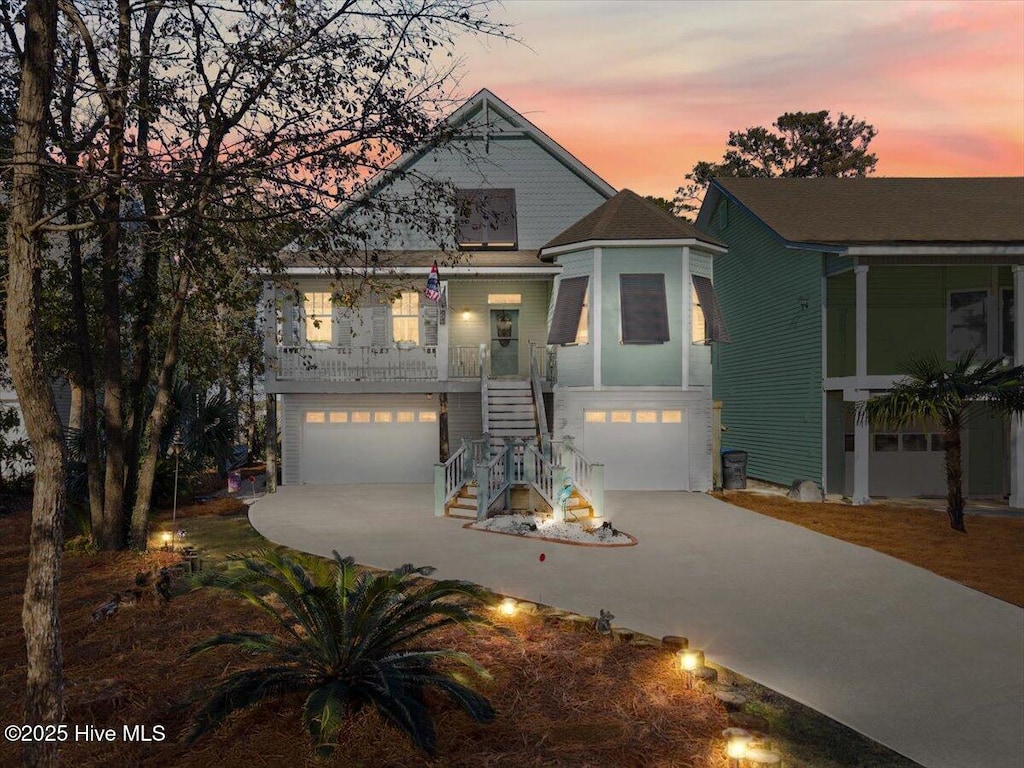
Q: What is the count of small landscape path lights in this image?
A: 4